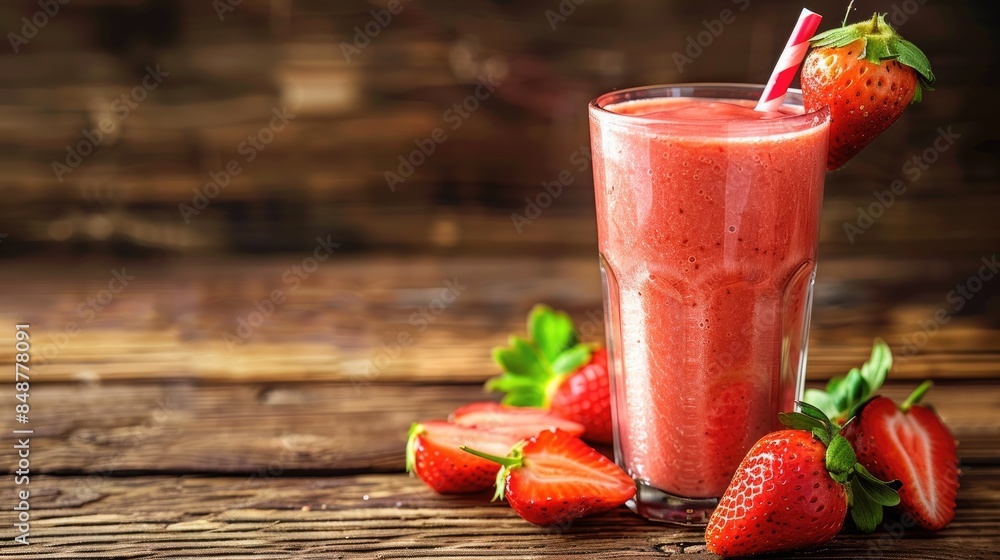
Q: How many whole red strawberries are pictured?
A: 3